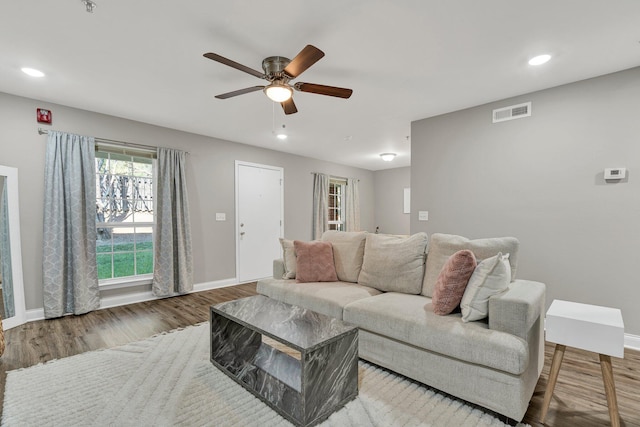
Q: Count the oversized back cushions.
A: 3